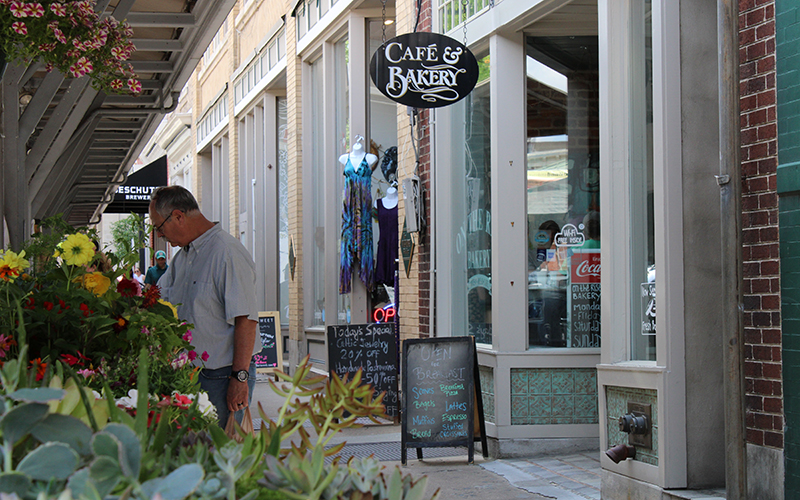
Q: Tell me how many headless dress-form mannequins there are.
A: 2